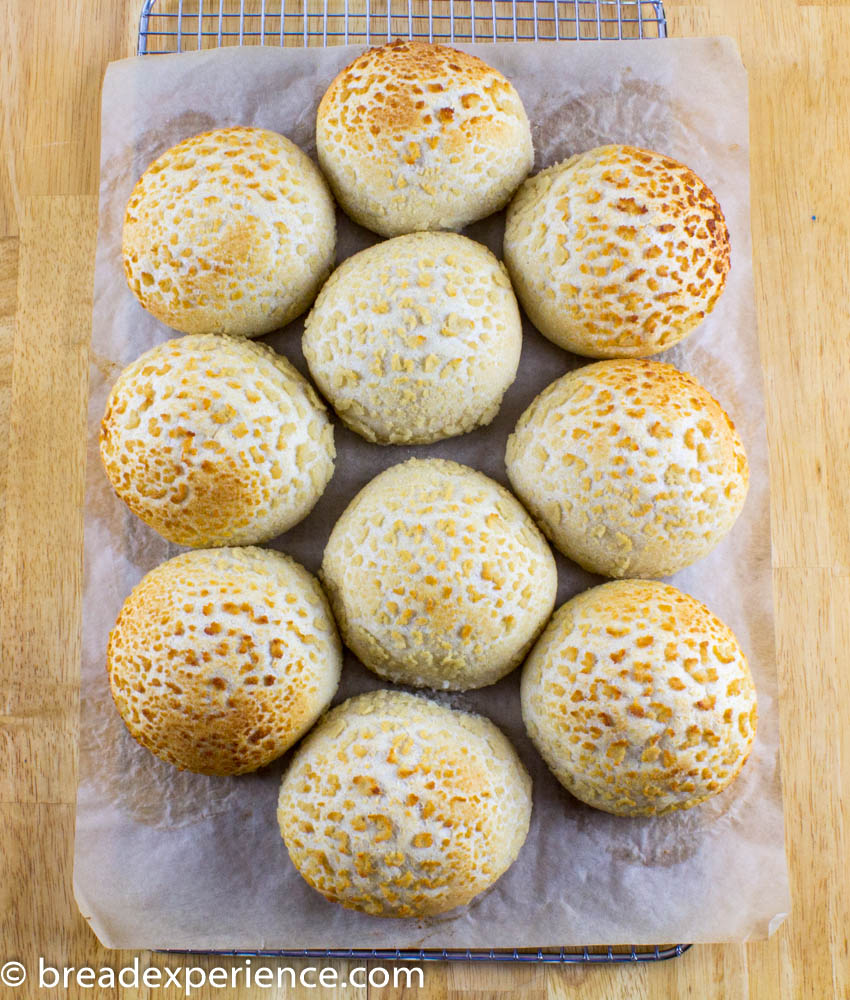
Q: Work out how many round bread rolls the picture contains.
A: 10